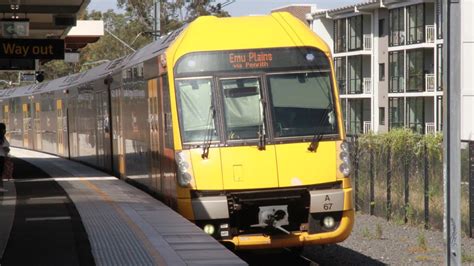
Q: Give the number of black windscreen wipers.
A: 3